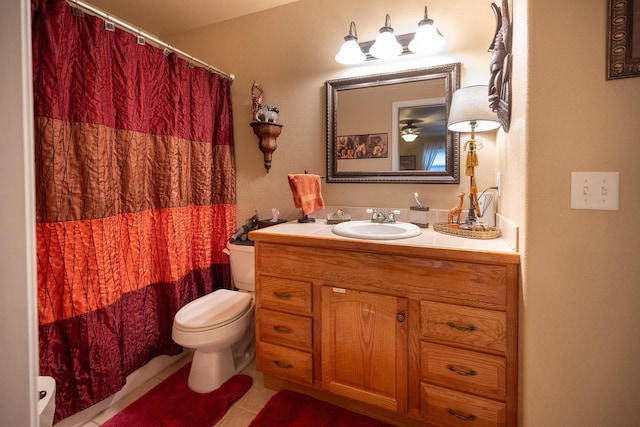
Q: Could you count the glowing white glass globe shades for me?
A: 3